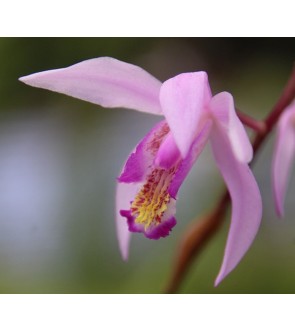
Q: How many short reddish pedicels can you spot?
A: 1